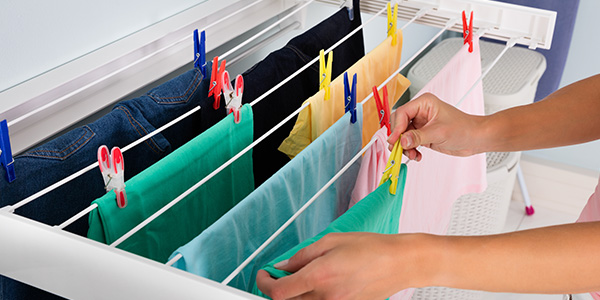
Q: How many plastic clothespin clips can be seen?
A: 12